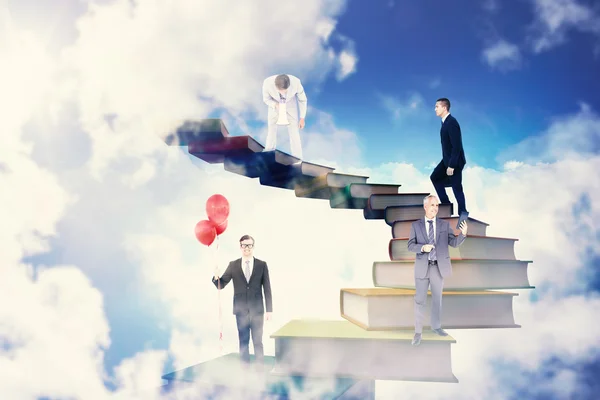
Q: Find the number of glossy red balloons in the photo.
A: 3